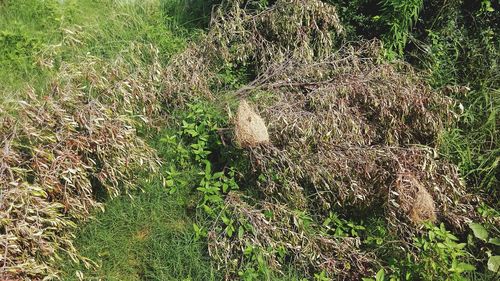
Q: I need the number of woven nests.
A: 2